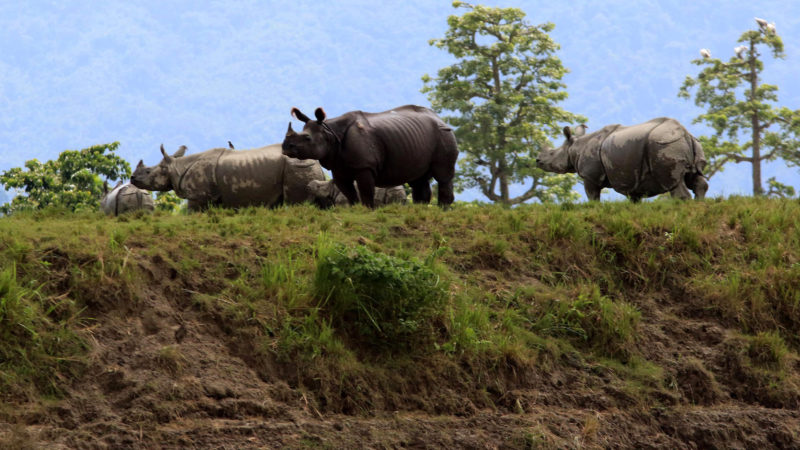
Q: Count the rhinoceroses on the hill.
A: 5